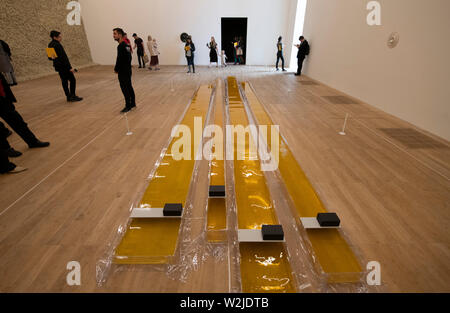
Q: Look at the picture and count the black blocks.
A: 4